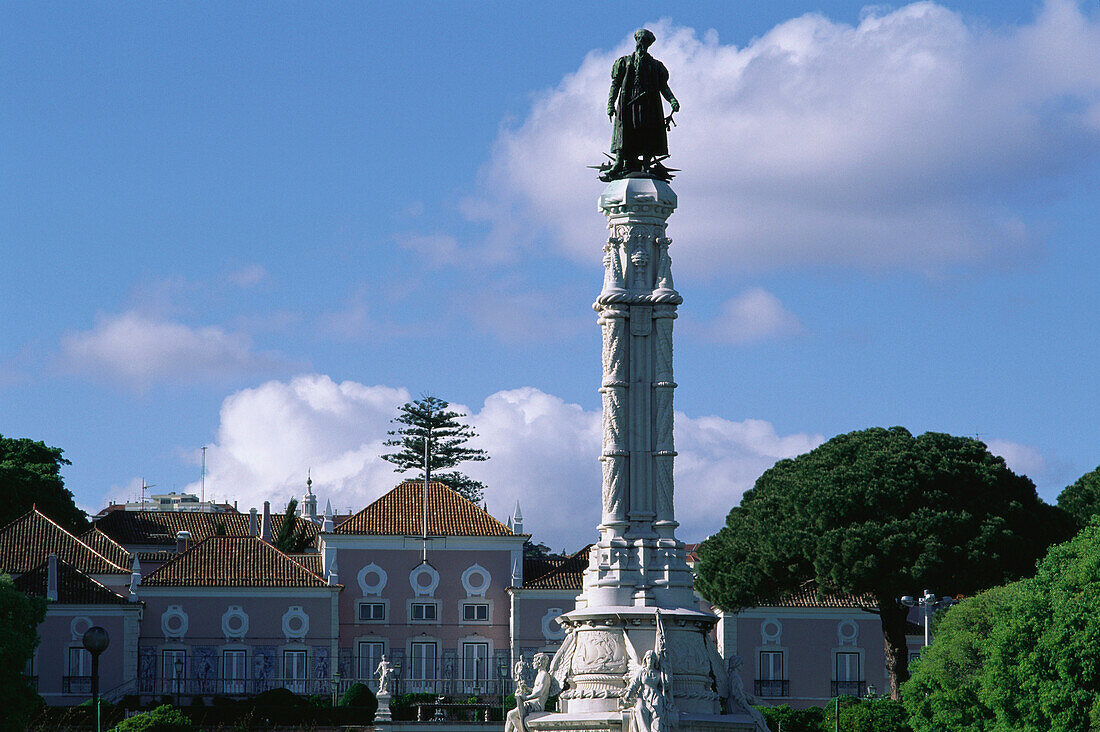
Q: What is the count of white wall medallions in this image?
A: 10